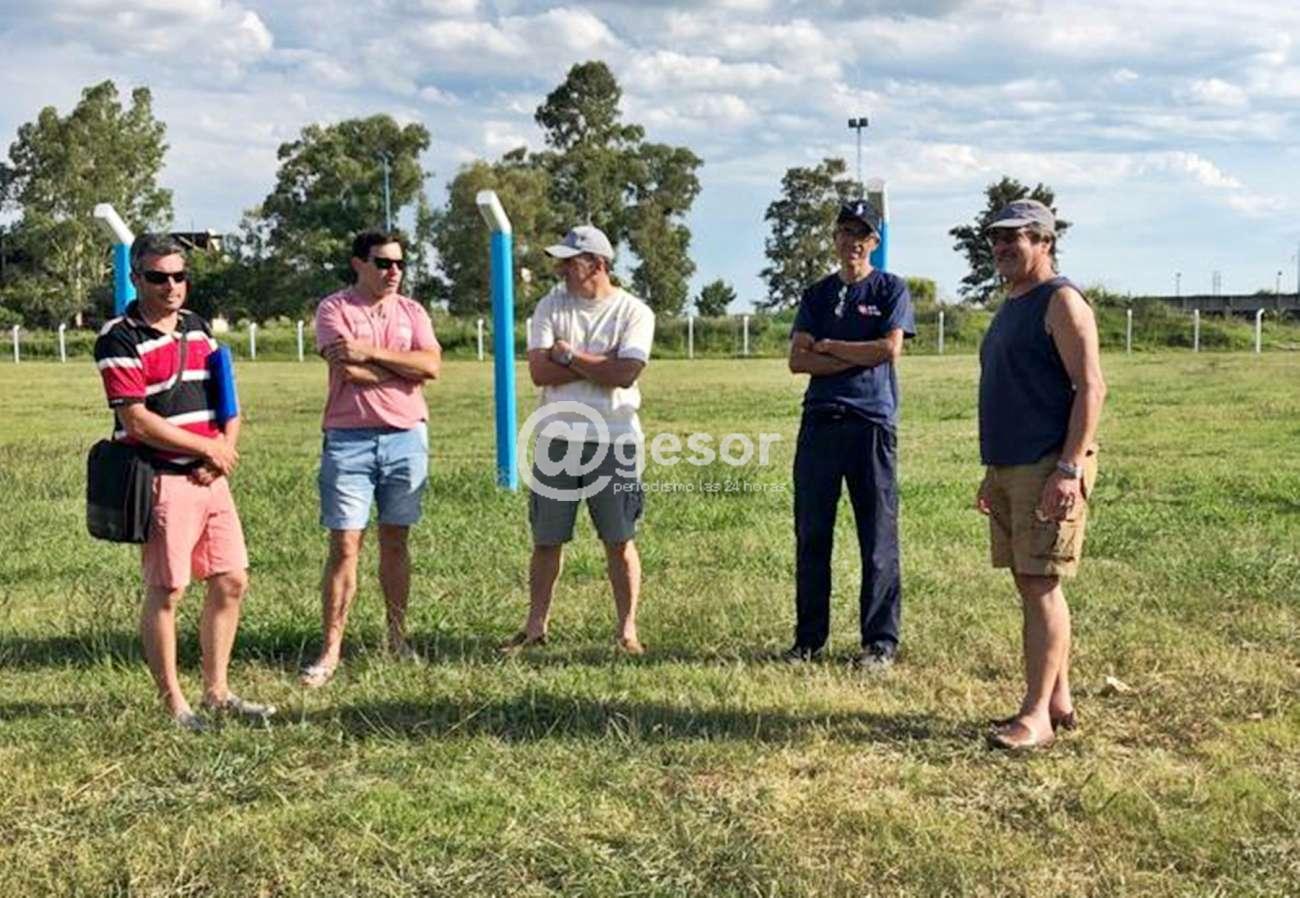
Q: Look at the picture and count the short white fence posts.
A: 12